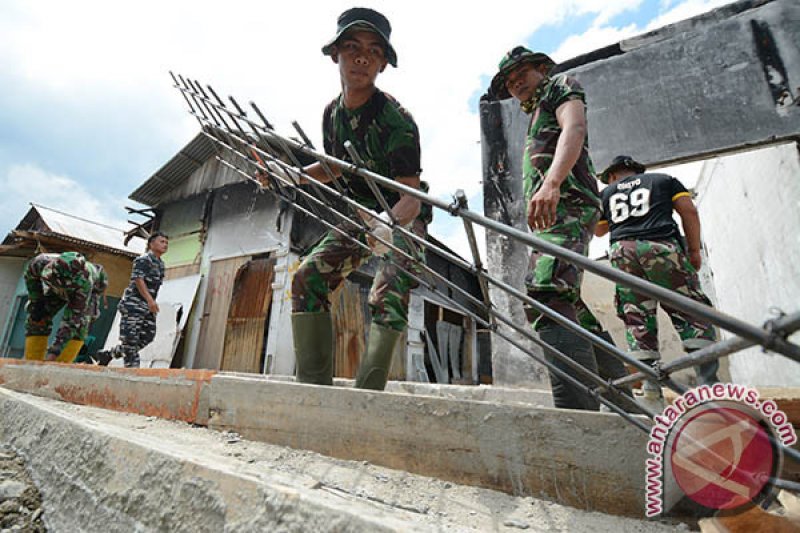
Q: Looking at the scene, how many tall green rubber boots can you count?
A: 2